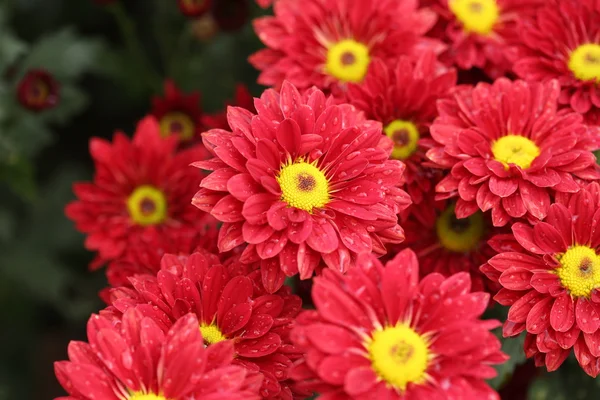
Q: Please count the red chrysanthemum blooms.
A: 13